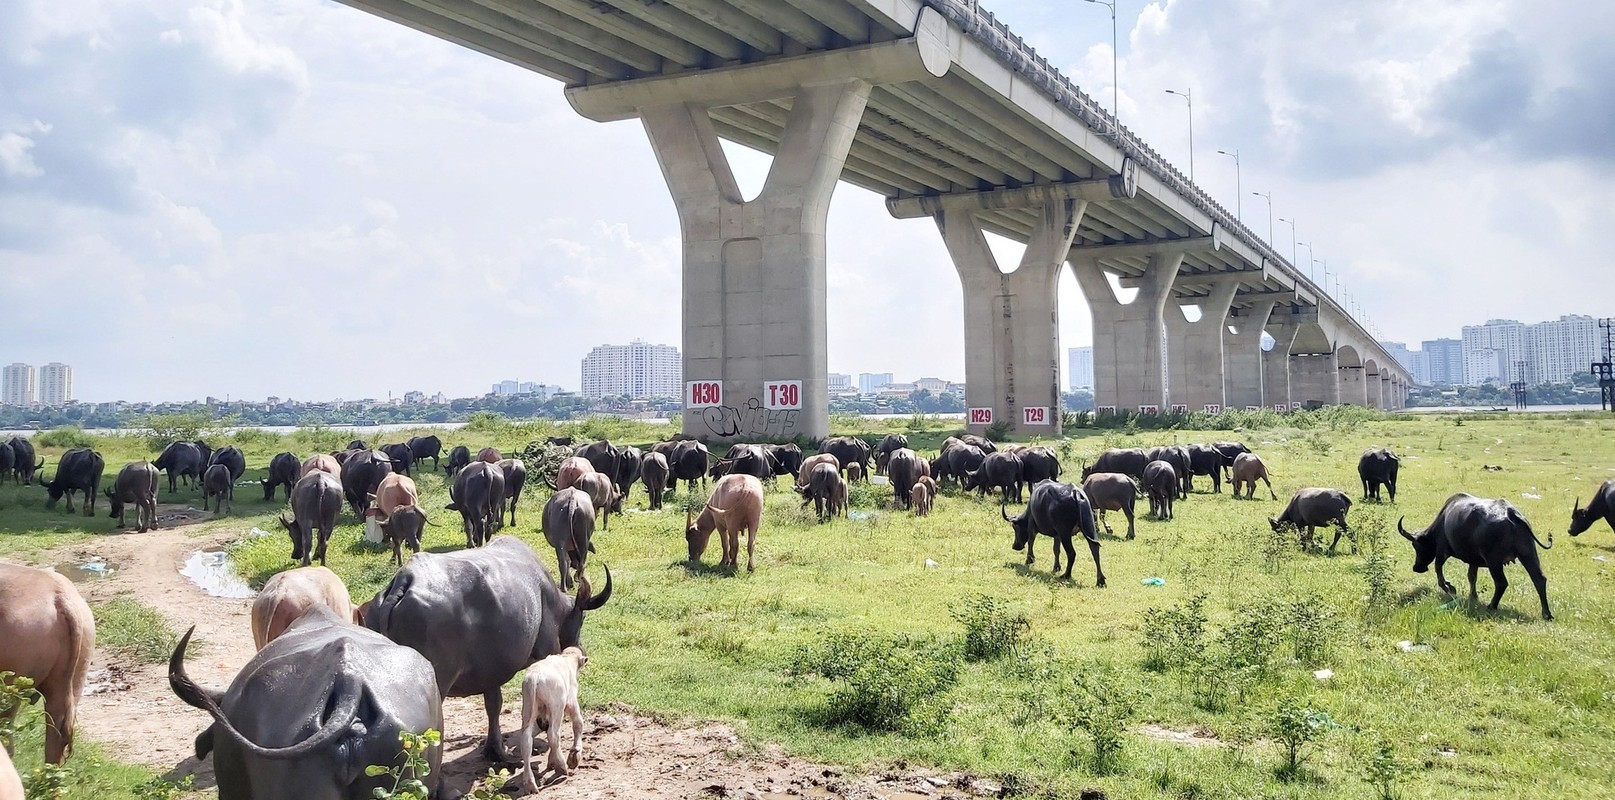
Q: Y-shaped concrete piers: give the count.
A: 6